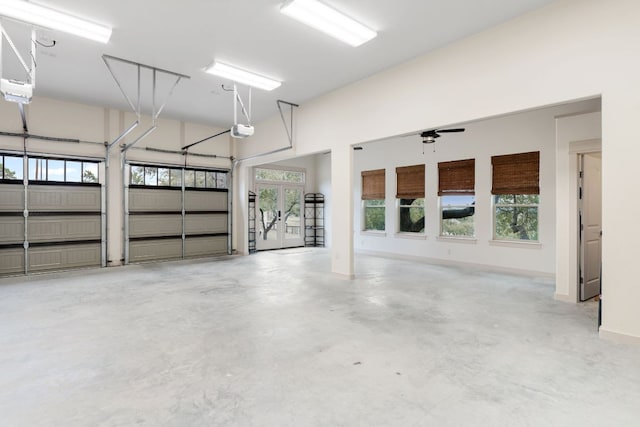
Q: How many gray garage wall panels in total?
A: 12